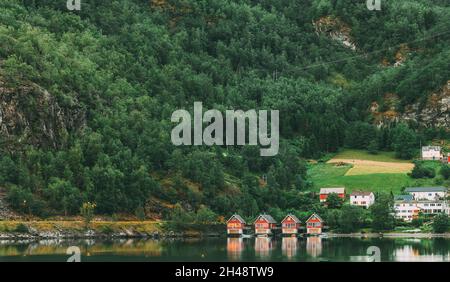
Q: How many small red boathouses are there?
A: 4